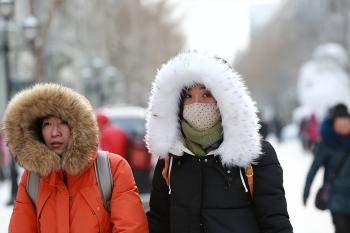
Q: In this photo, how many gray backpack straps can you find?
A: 2